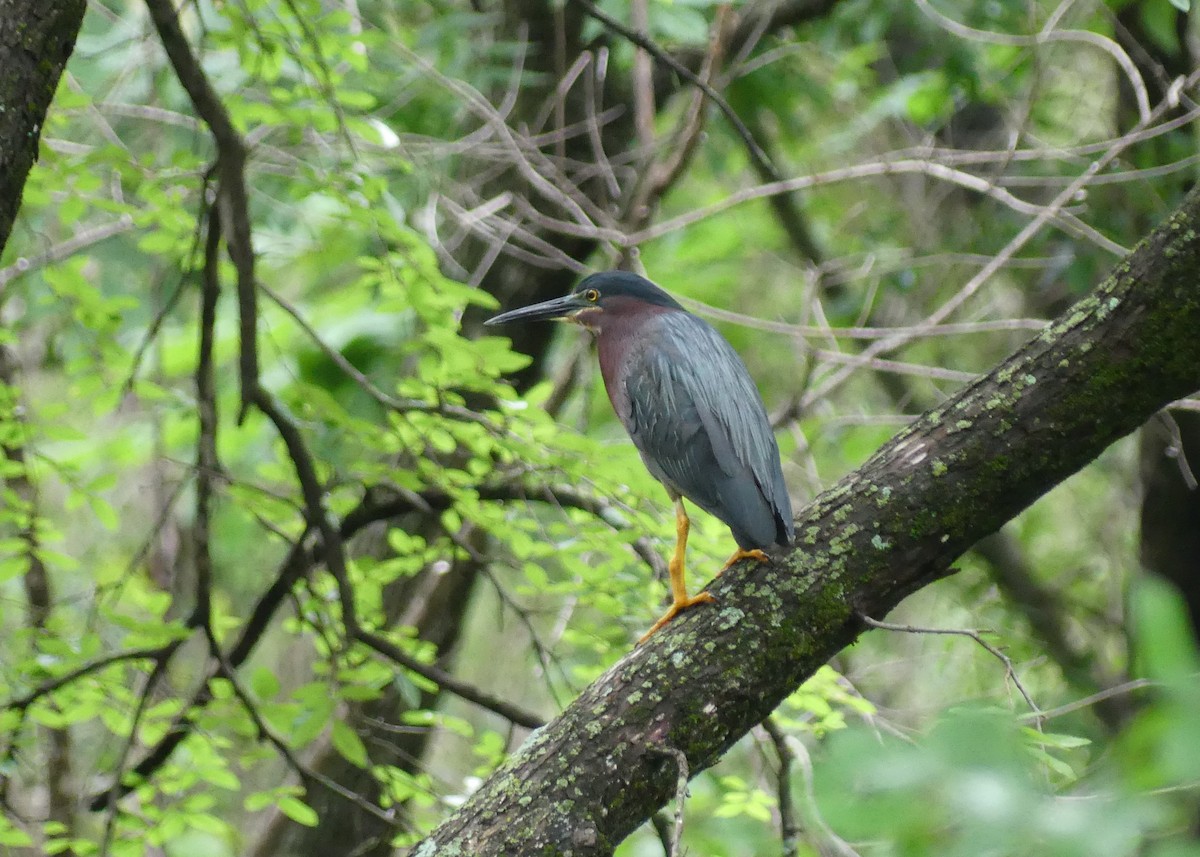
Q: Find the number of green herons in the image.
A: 1